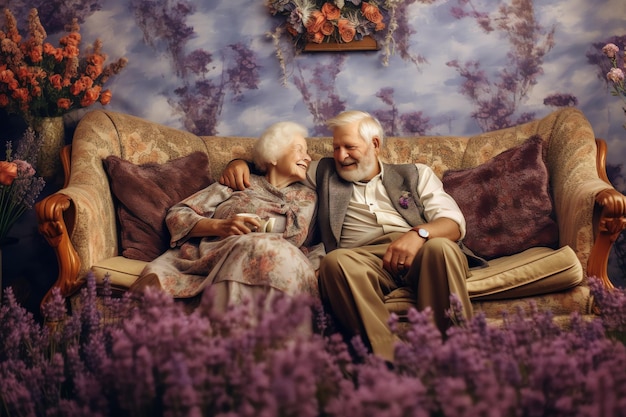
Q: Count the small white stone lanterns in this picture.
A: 0